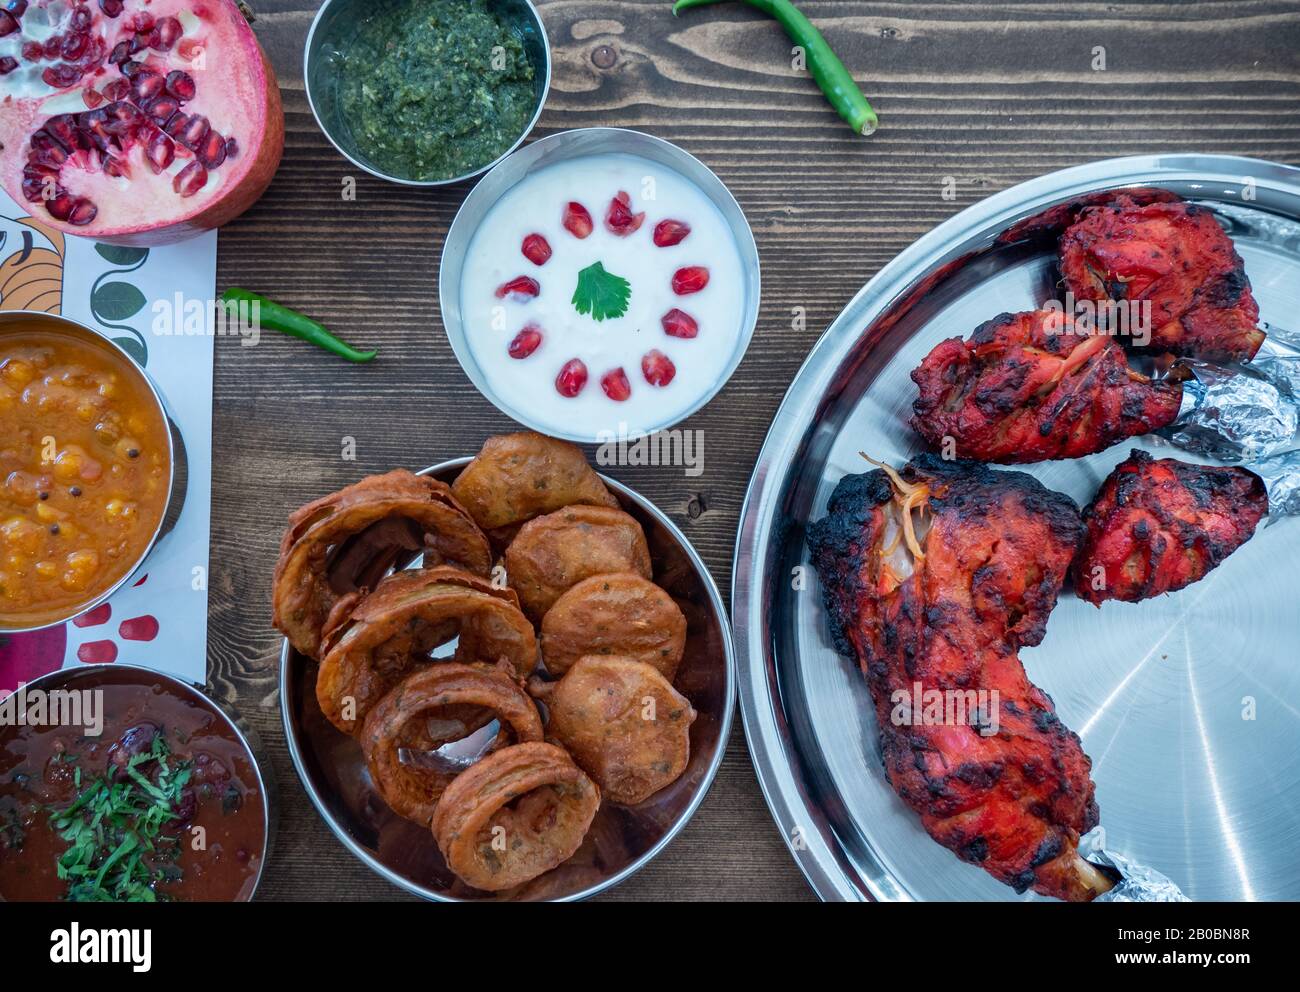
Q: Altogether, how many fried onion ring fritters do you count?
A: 4